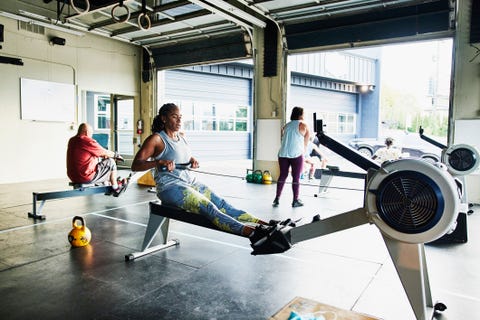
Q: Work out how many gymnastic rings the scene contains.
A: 3